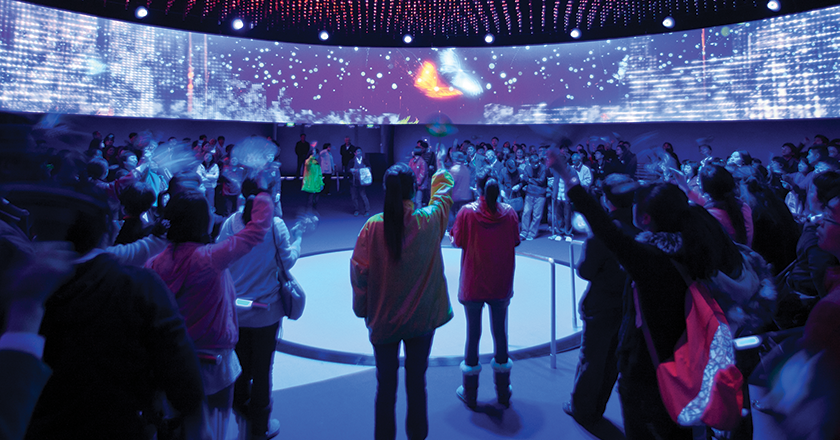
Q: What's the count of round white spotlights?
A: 8